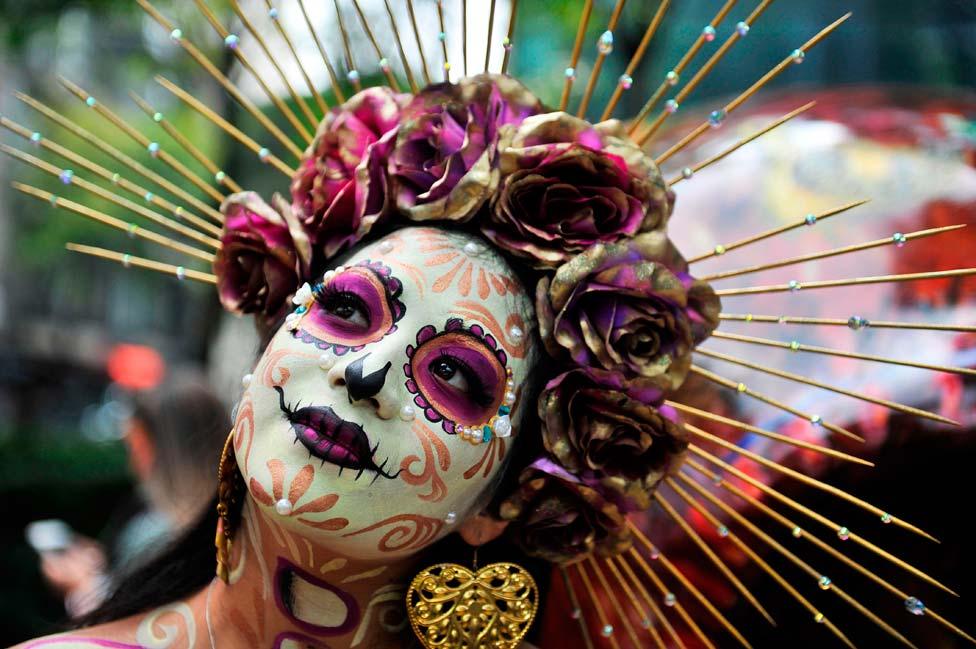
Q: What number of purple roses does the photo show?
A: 7